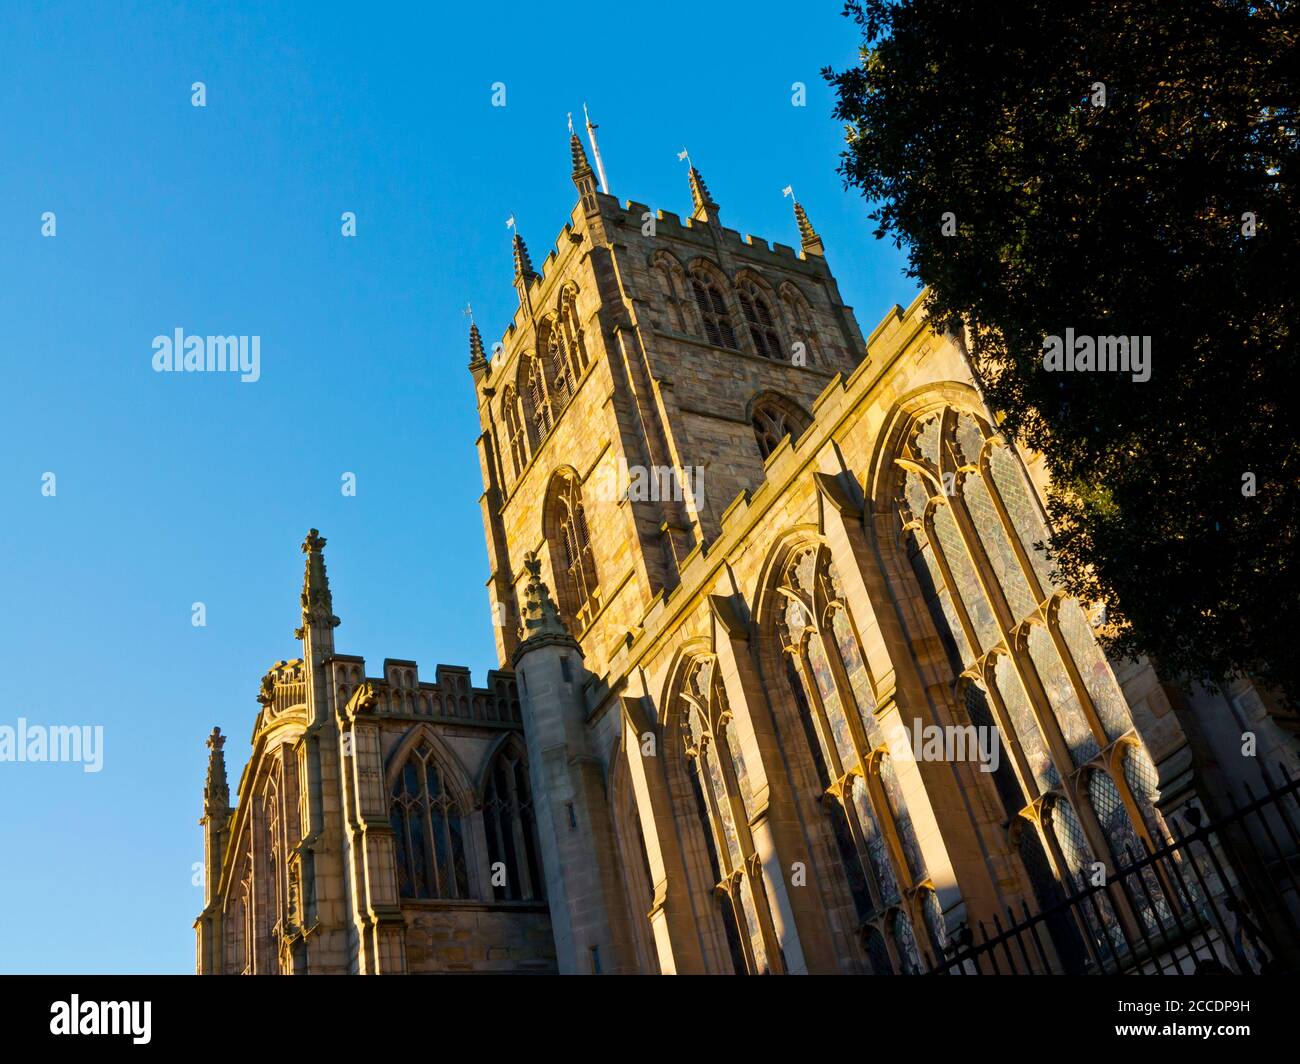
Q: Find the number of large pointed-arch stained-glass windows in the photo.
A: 3